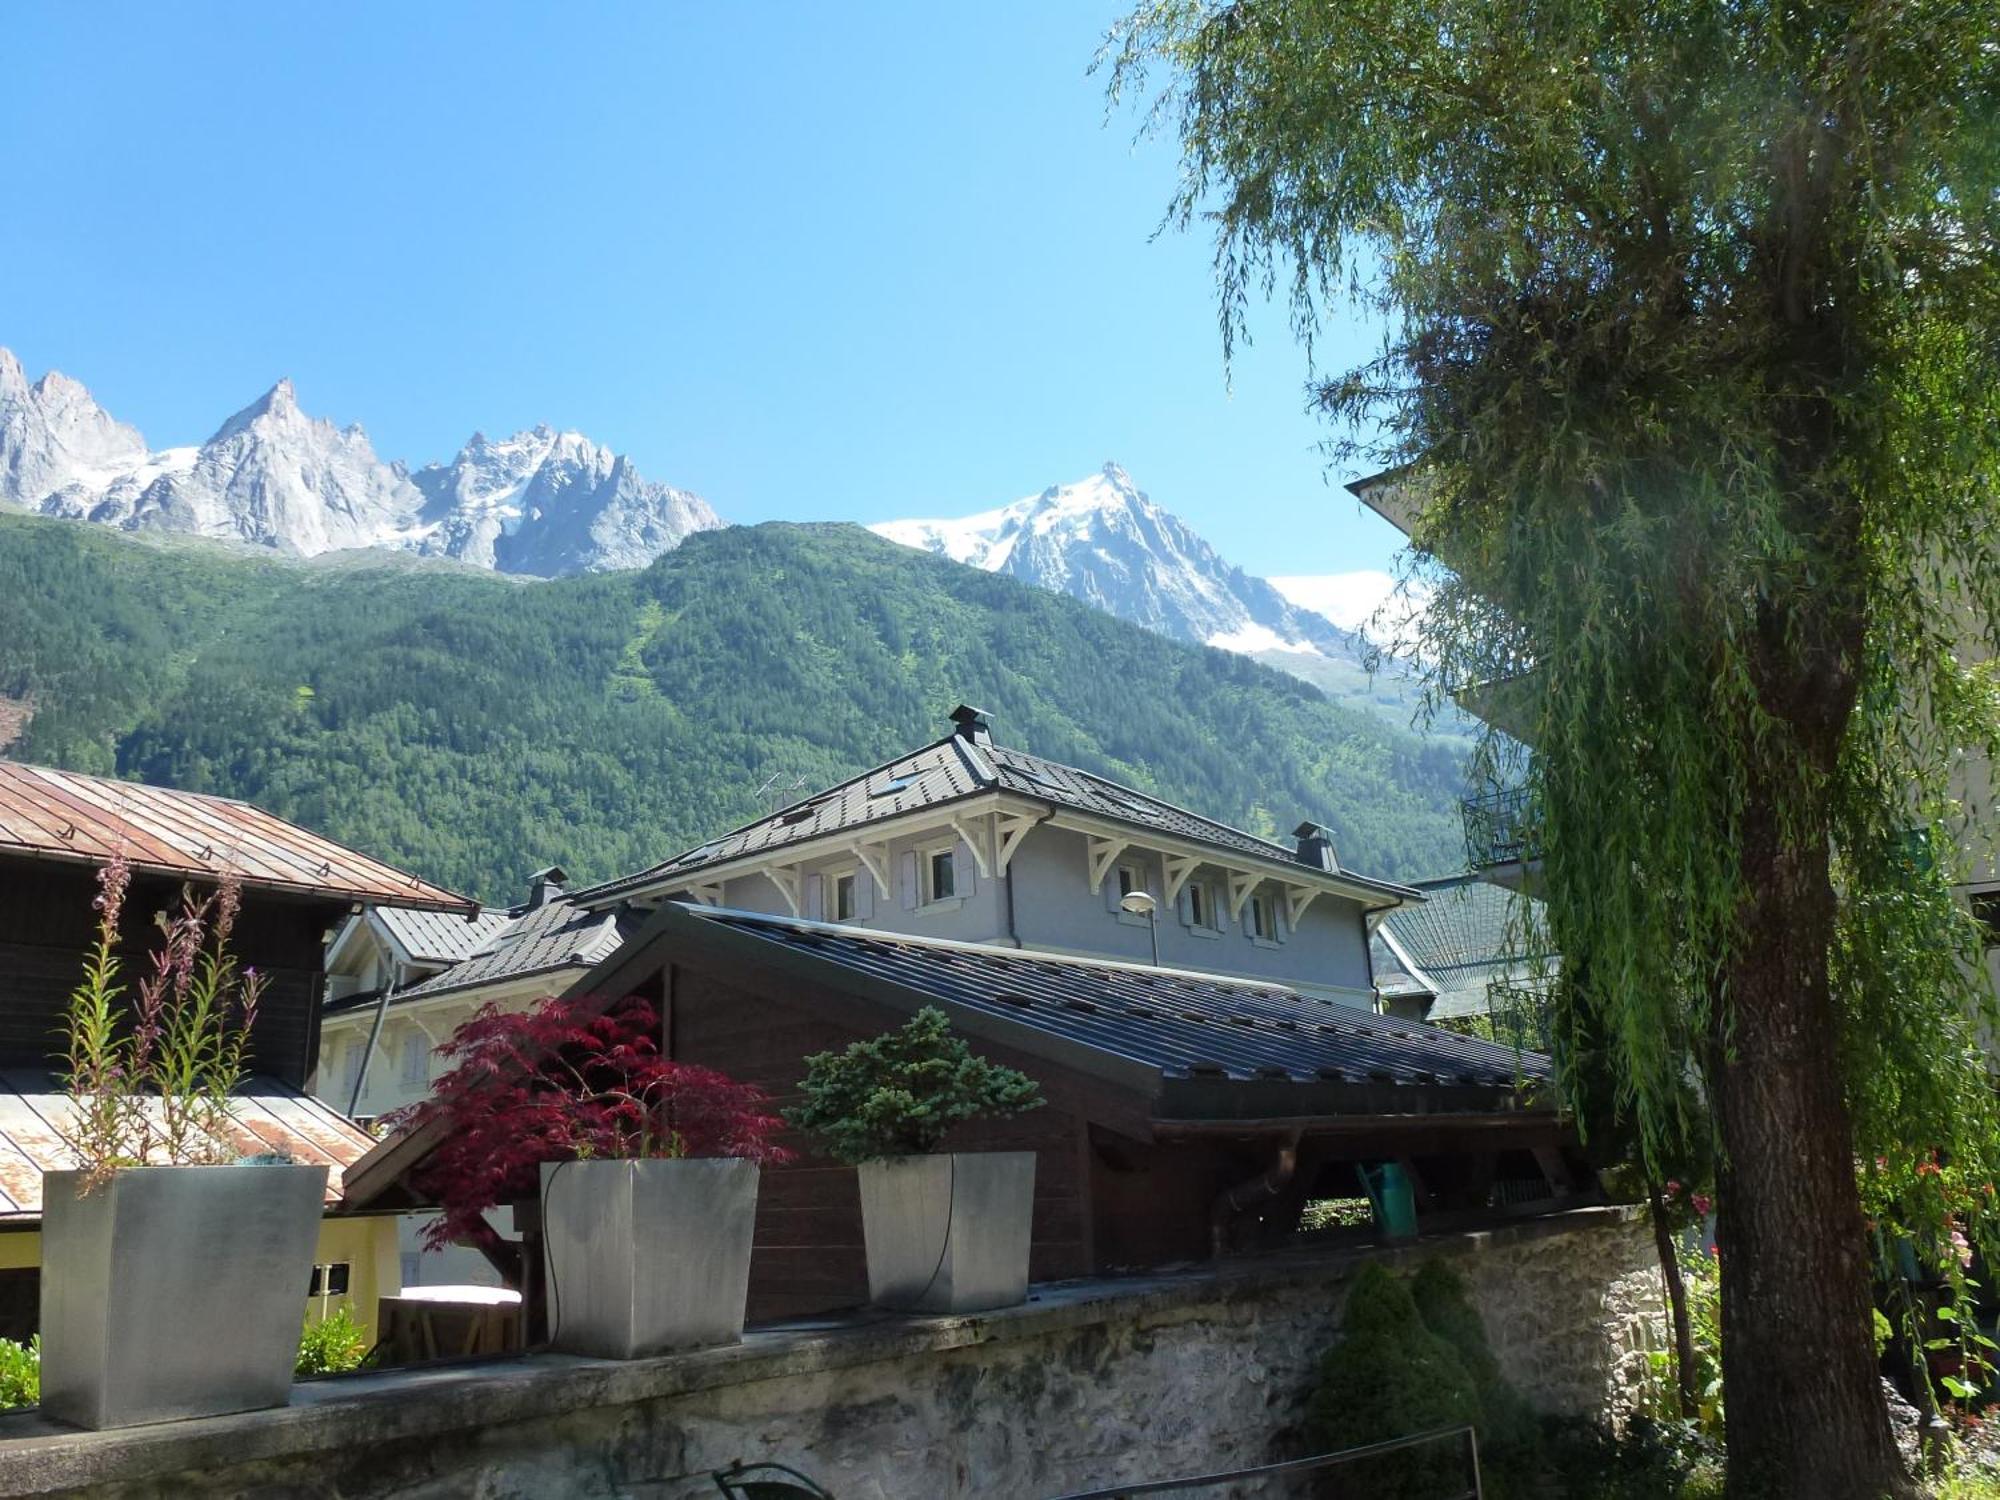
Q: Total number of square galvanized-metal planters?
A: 3